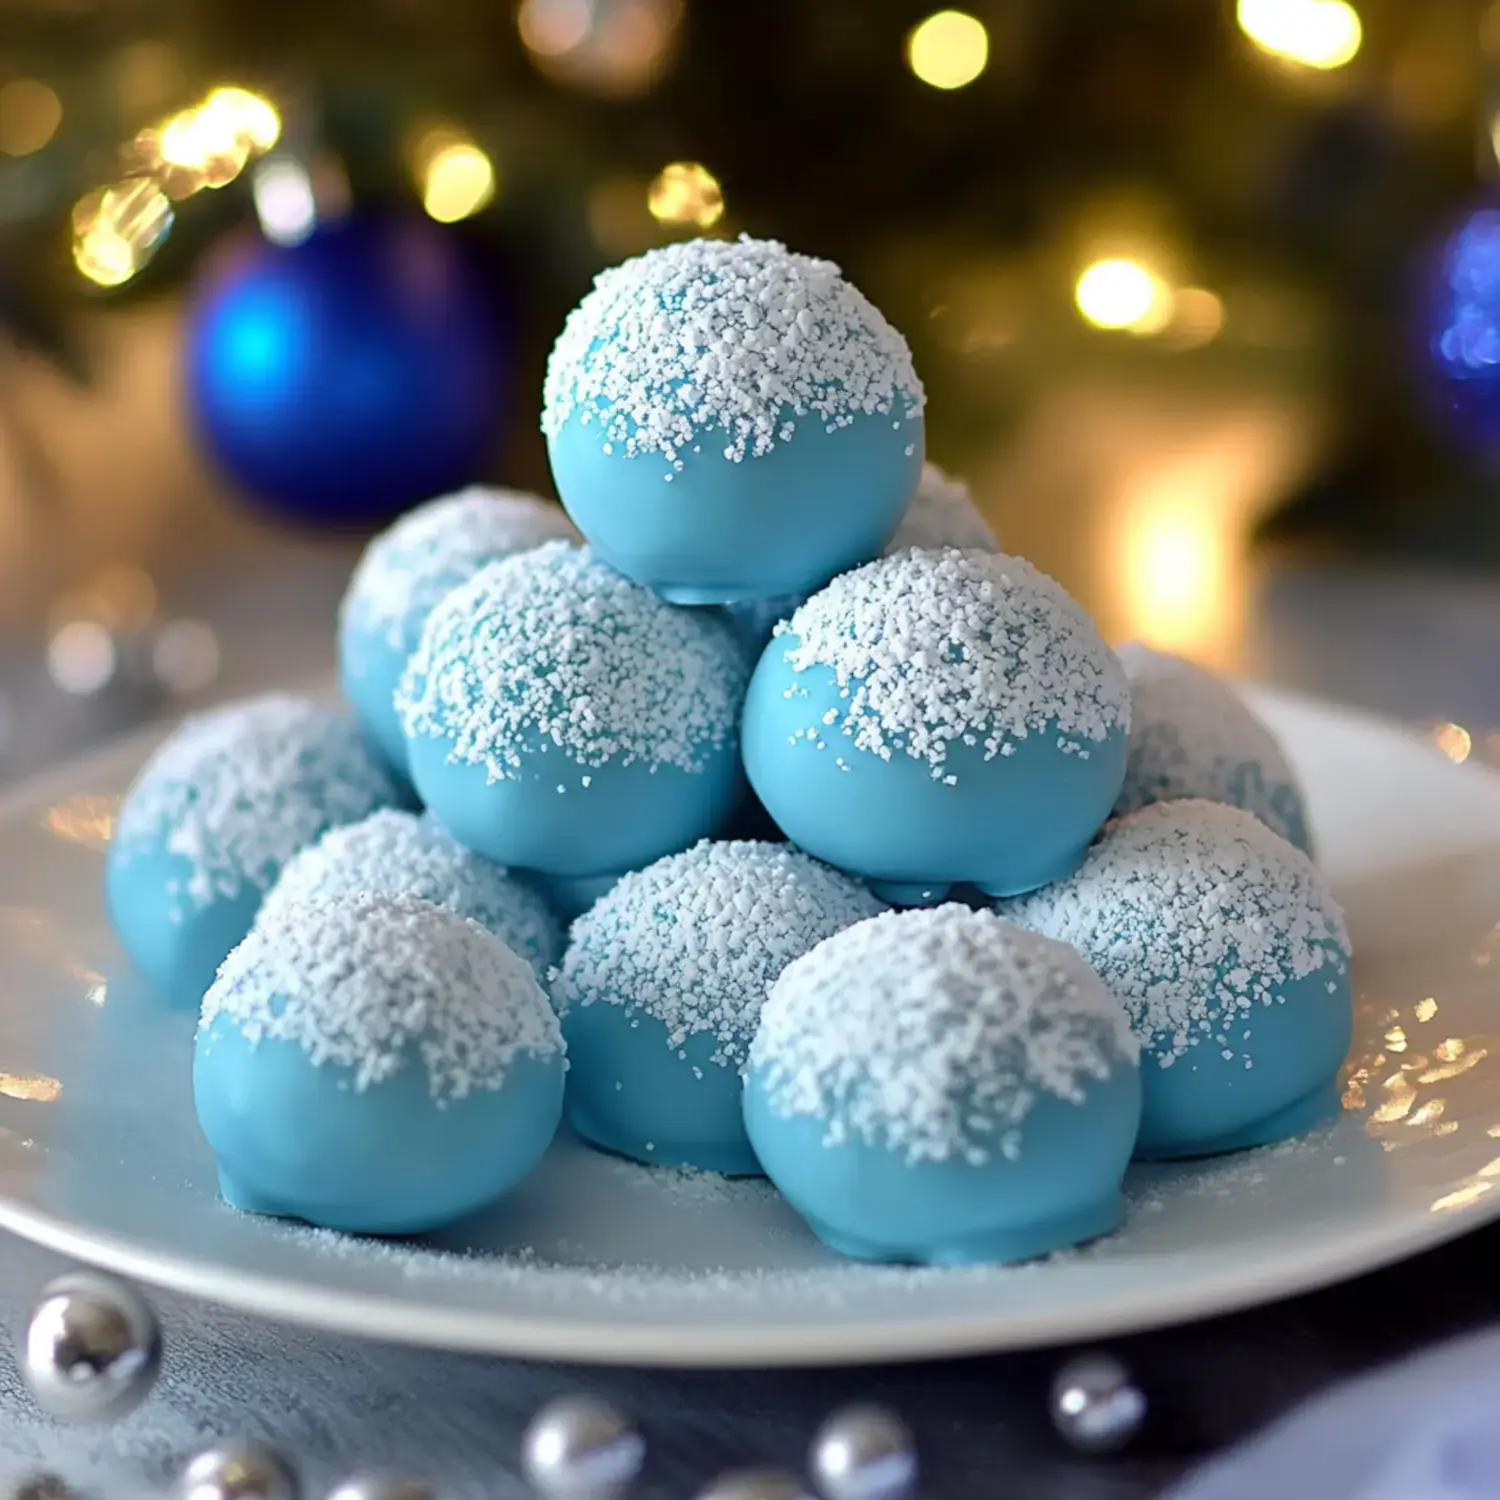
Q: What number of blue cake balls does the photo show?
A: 12